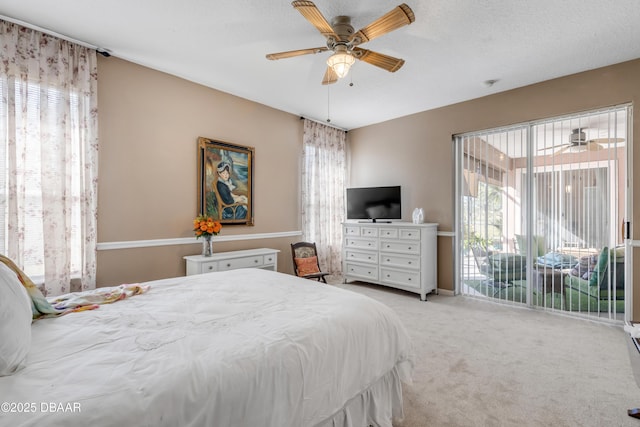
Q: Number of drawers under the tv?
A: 10